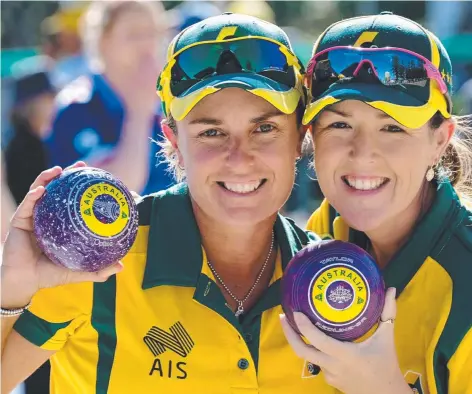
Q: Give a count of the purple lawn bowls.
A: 2